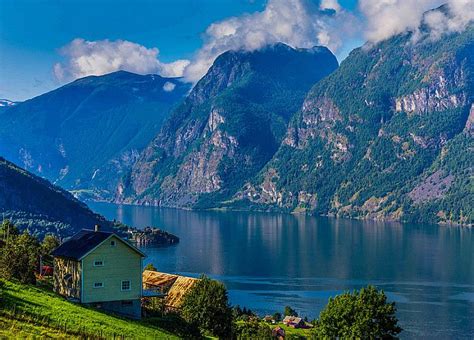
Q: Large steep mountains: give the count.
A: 3